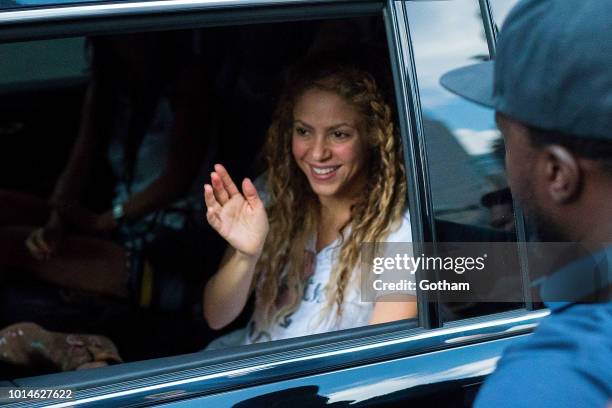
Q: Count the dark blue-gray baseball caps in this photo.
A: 1